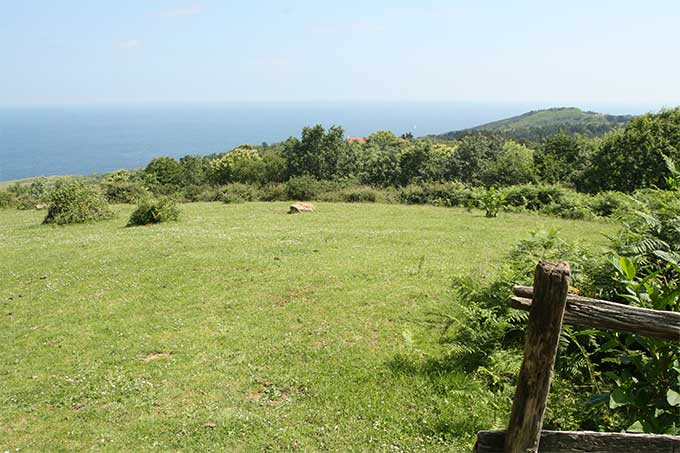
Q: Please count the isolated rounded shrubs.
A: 2